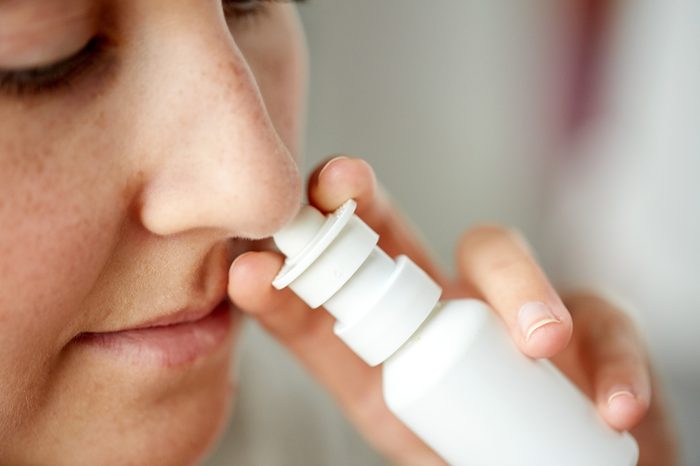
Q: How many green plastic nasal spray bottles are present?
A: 0